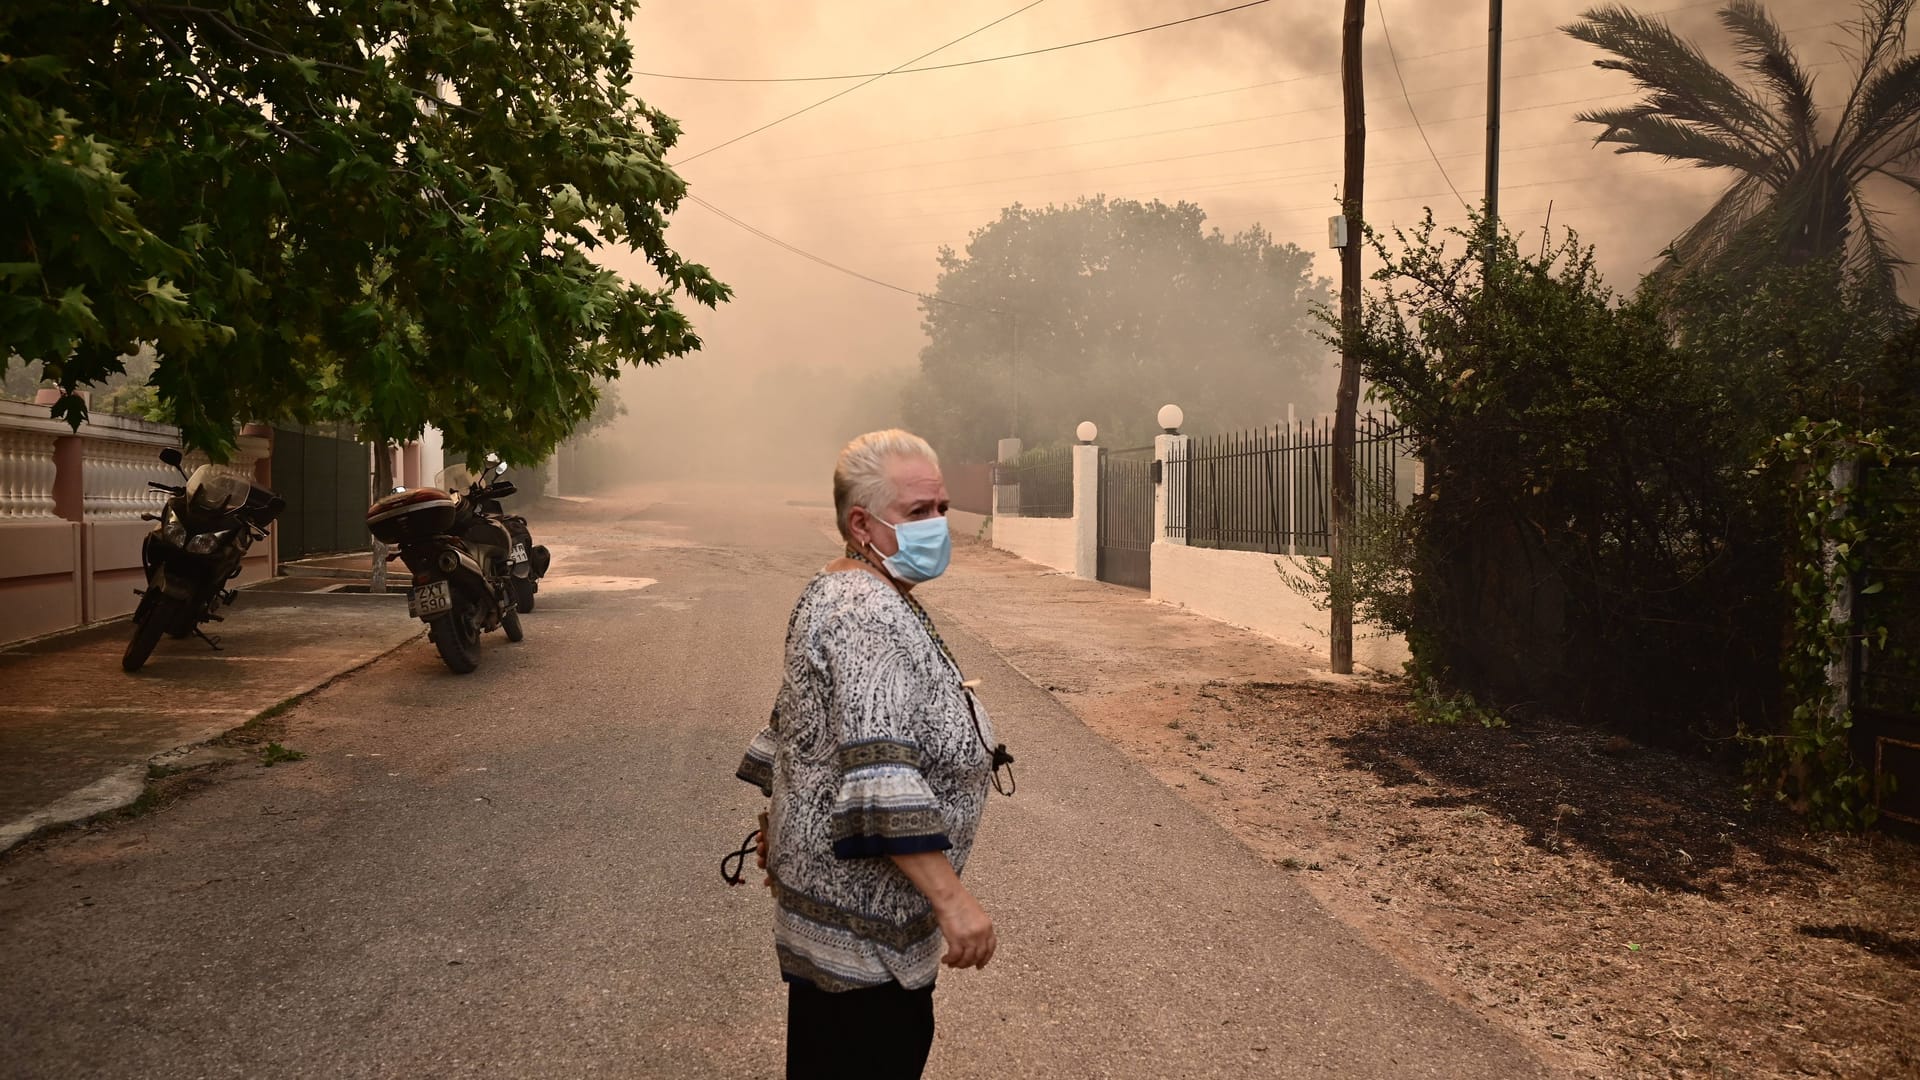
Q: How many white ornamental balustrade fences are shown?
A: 1